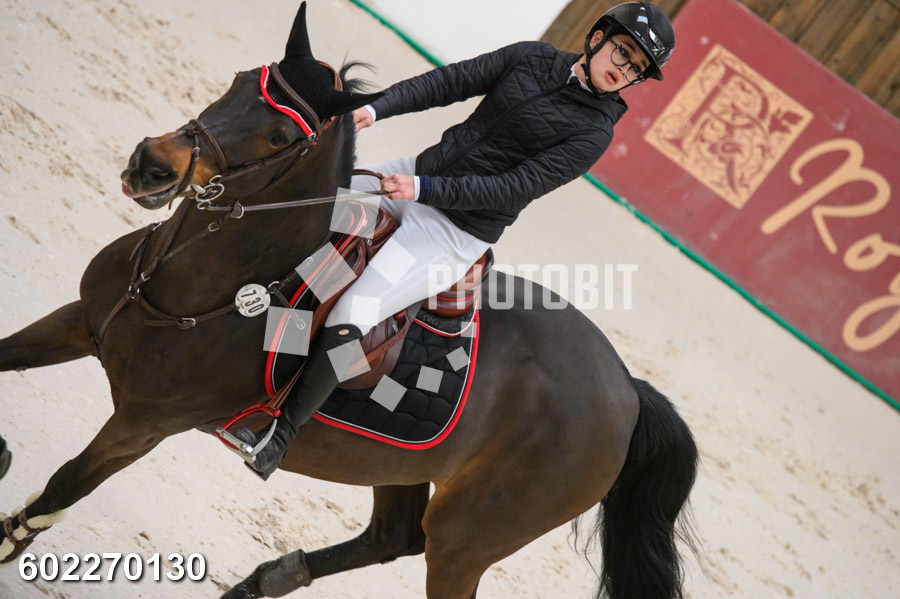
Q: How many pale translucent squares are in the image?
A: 10